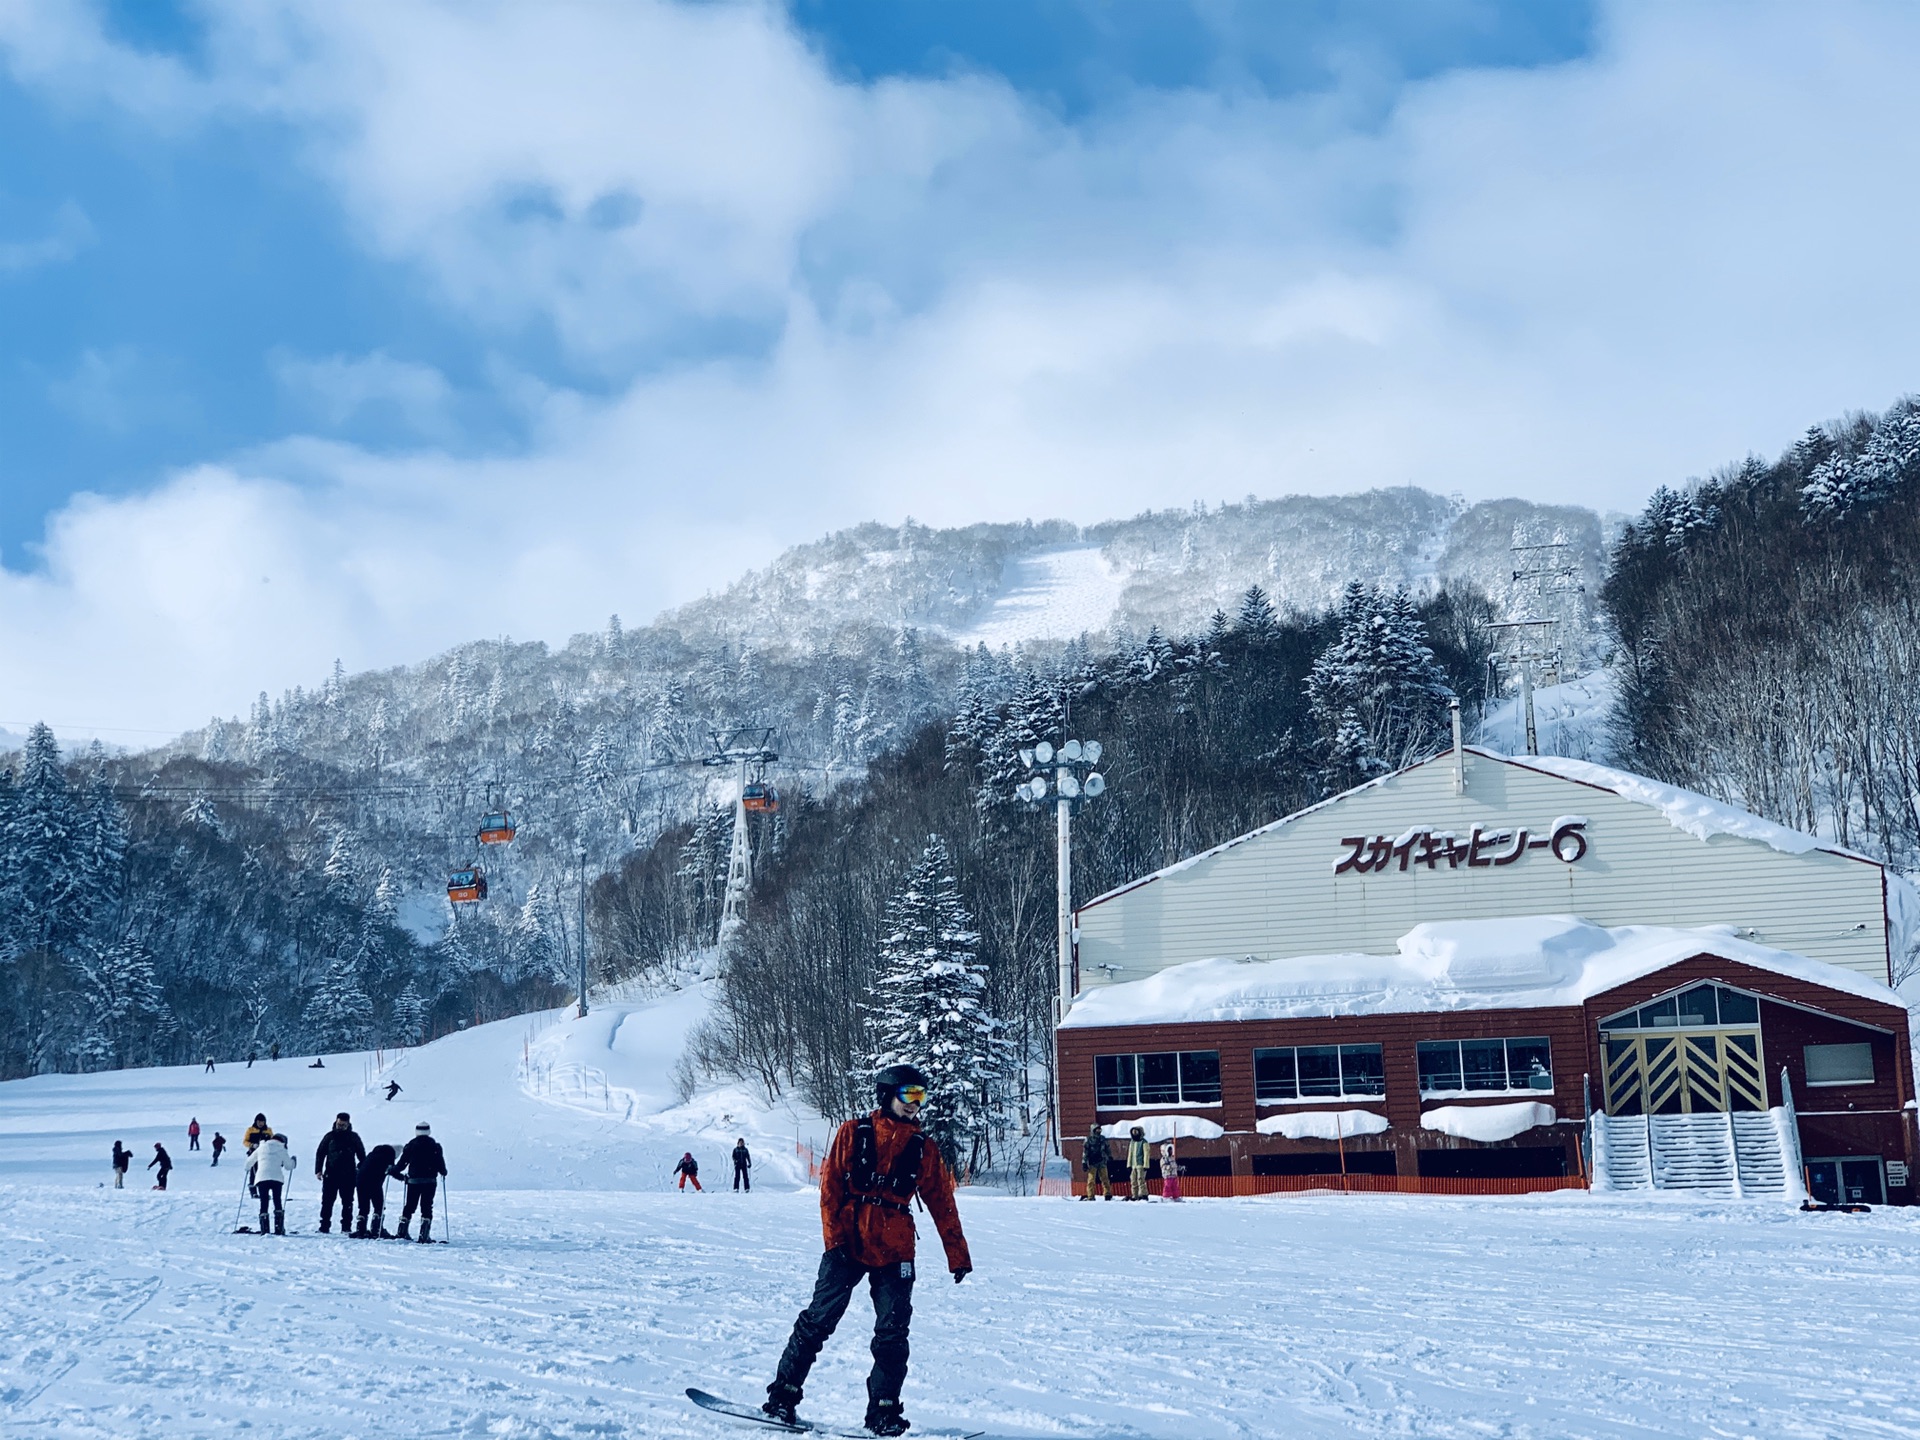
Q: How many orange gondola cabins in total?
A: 3